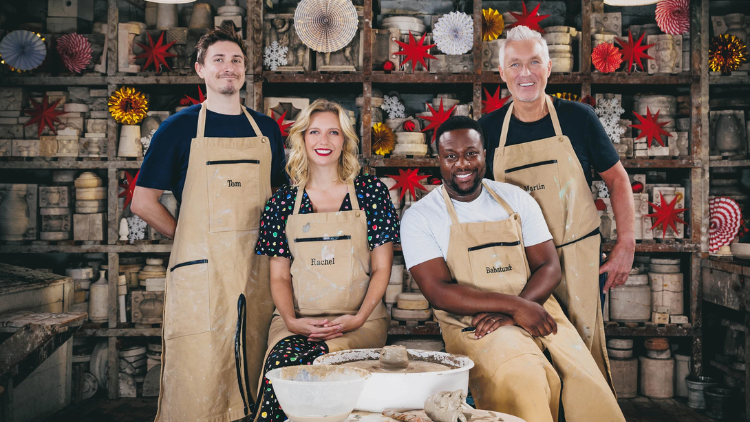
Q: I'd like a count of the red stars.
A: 13